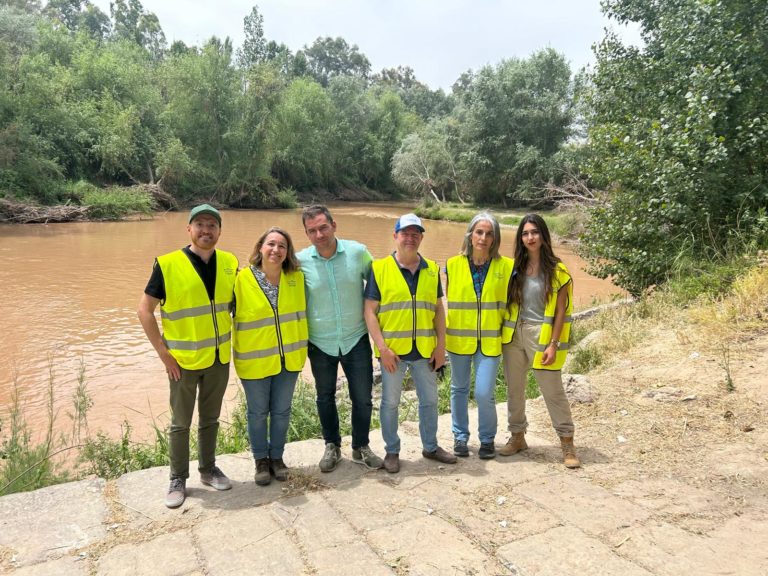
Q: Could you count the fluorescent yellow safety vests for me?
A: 5